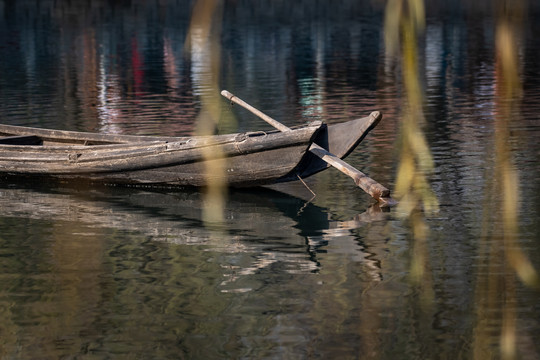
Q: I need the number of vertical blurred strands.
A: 3